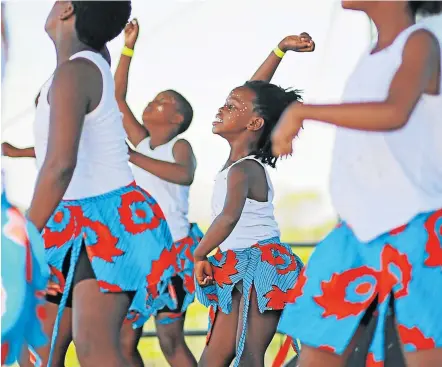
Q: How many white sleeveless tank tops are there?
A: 4